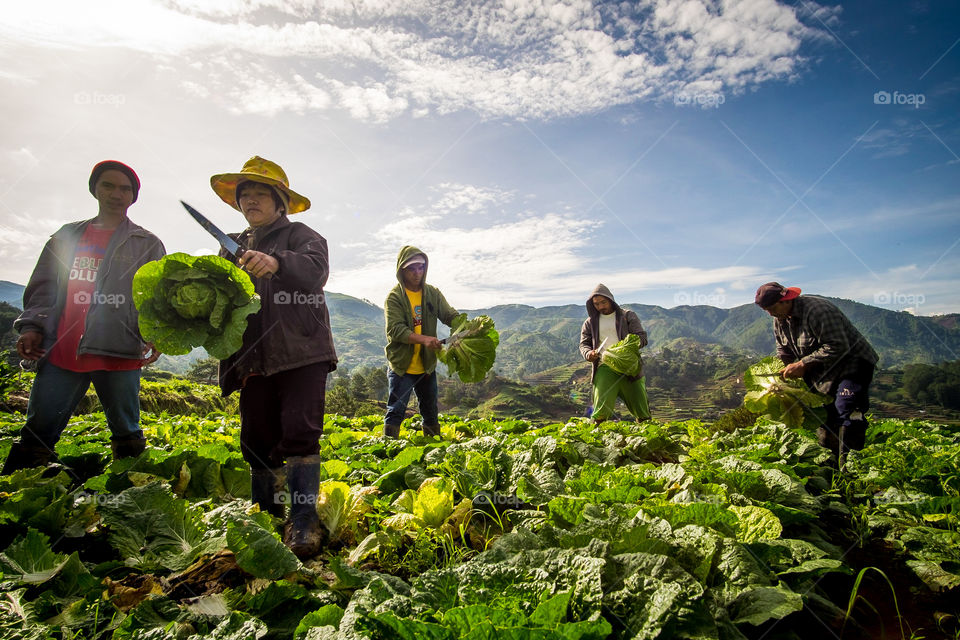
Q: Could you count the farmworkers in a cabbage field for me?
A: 5